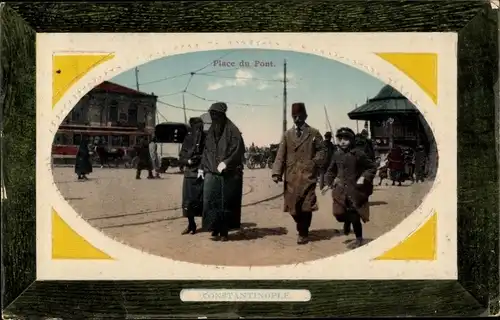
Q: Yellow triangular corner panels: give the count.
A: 4